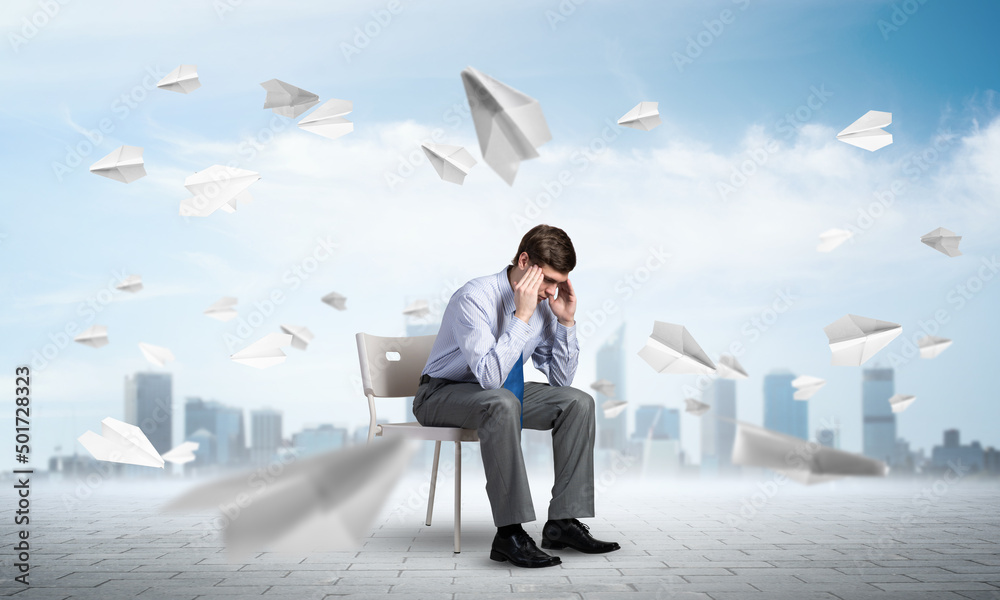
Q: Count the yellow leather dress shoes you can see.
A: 0